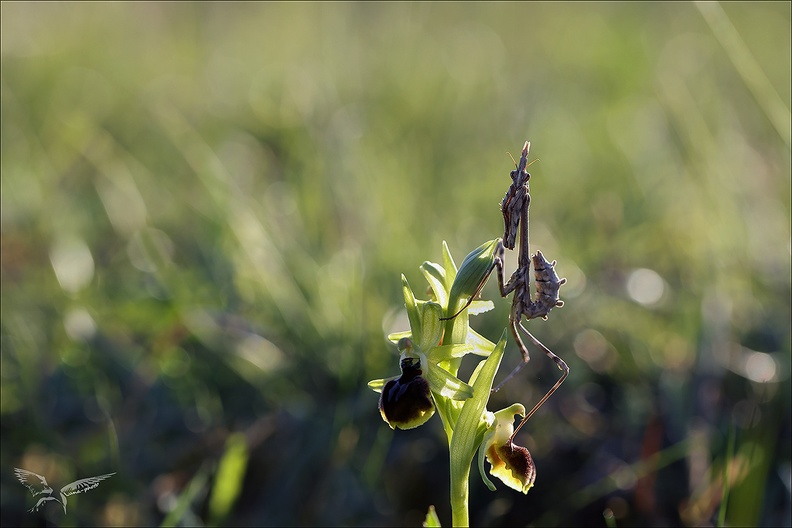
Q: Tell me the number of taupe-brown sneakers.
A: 0